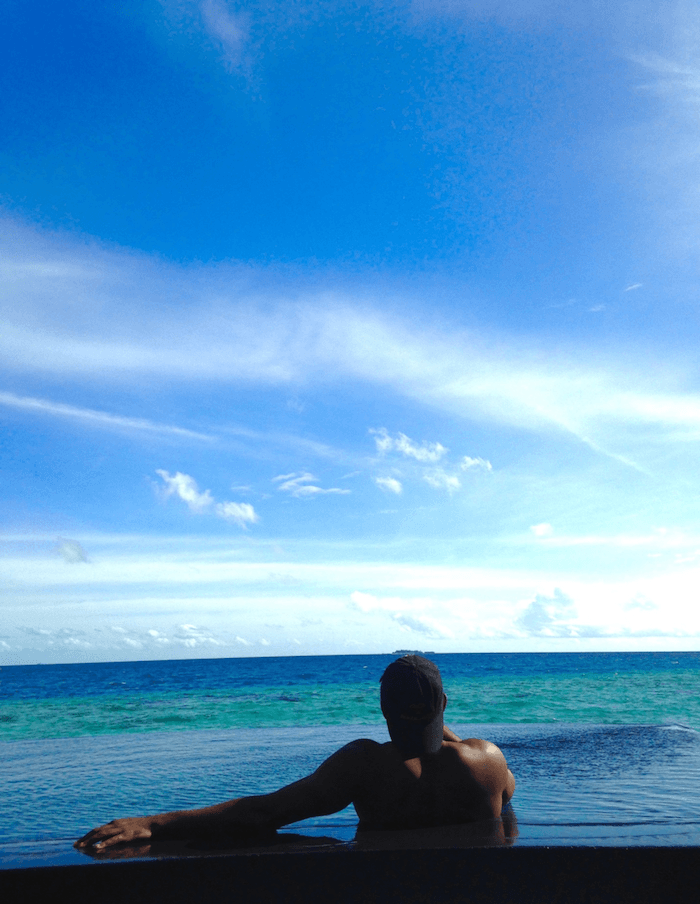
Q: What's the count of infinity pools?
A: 1